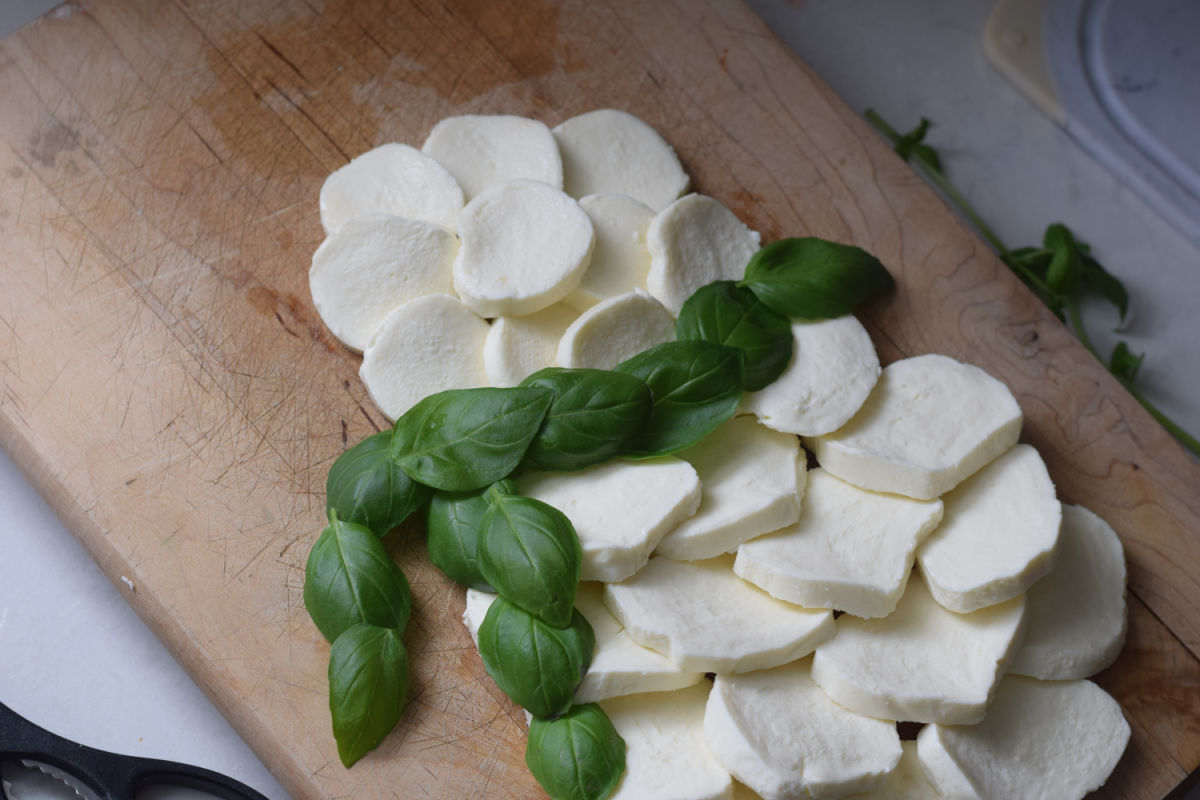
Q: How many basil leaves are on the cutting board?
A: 12